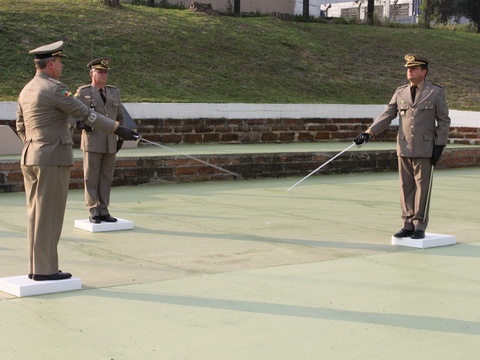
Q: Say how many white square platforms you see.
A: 3